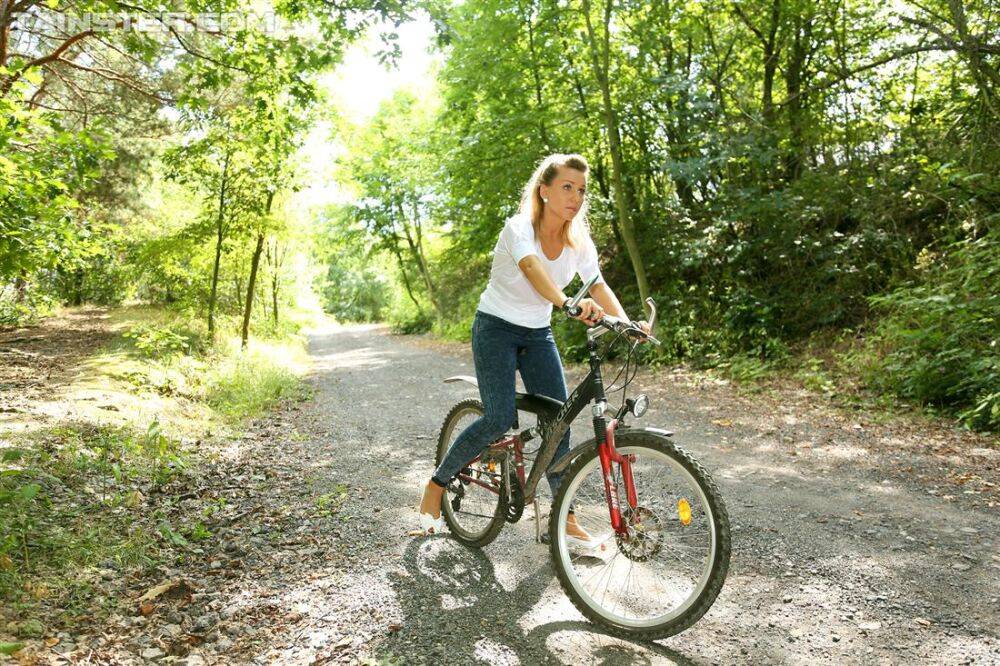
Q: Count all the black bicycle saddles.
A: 1